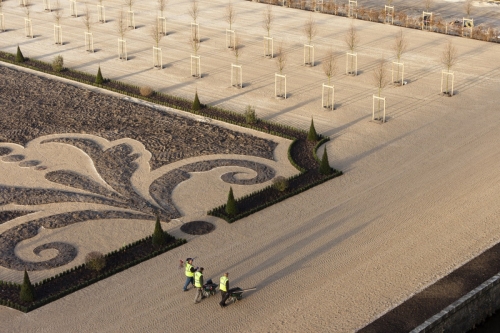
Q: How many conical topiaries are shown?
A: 8